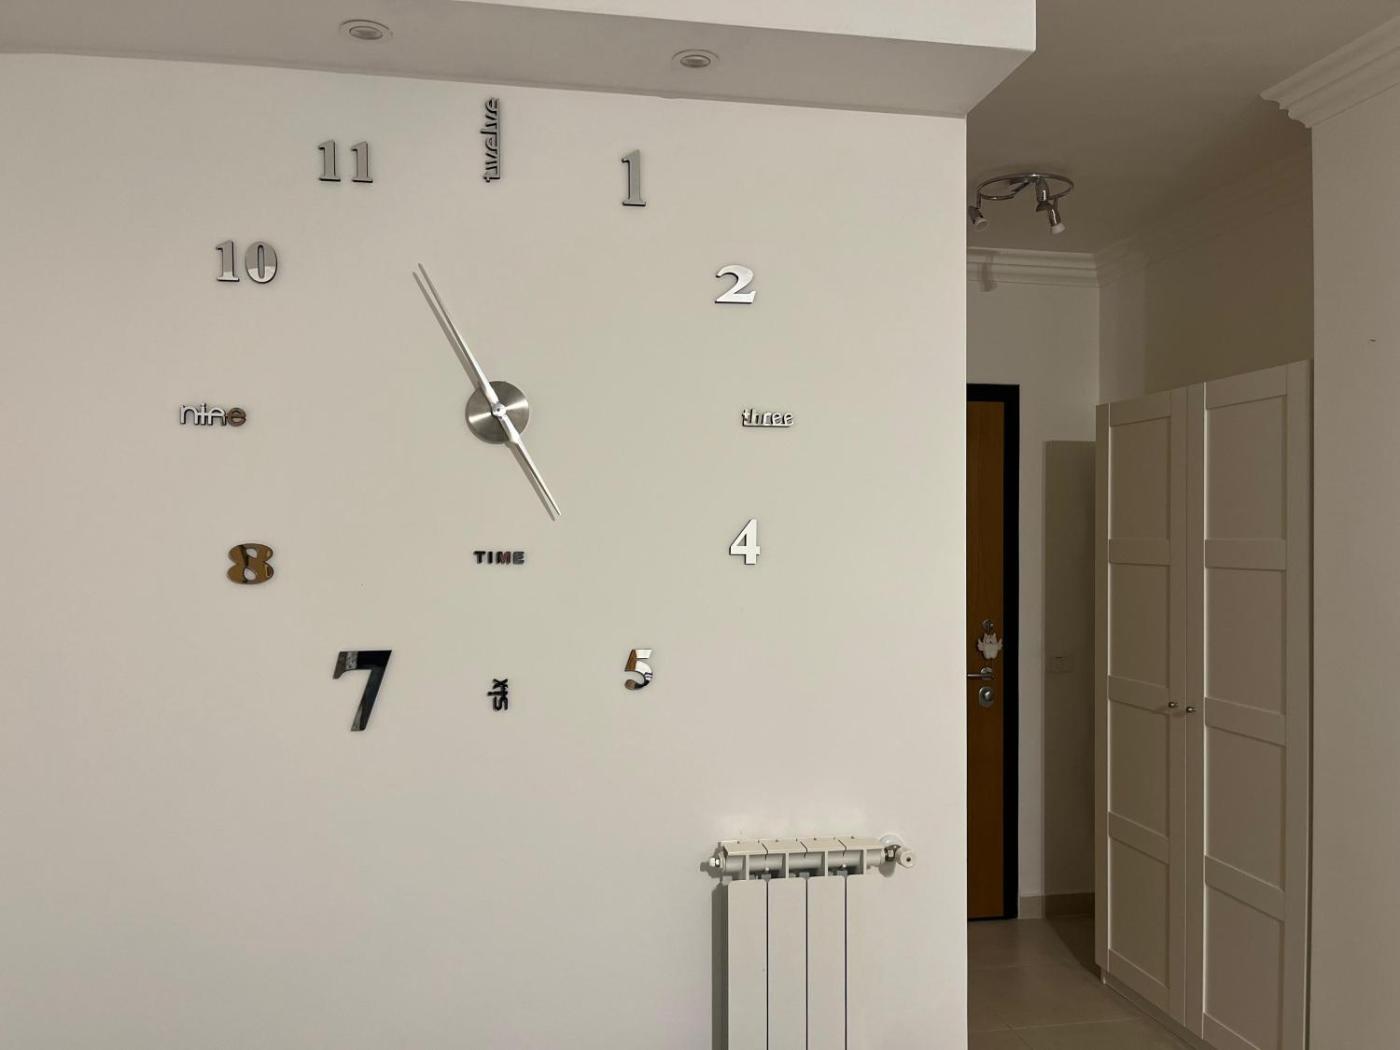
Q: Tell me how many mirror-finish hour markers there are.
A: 12